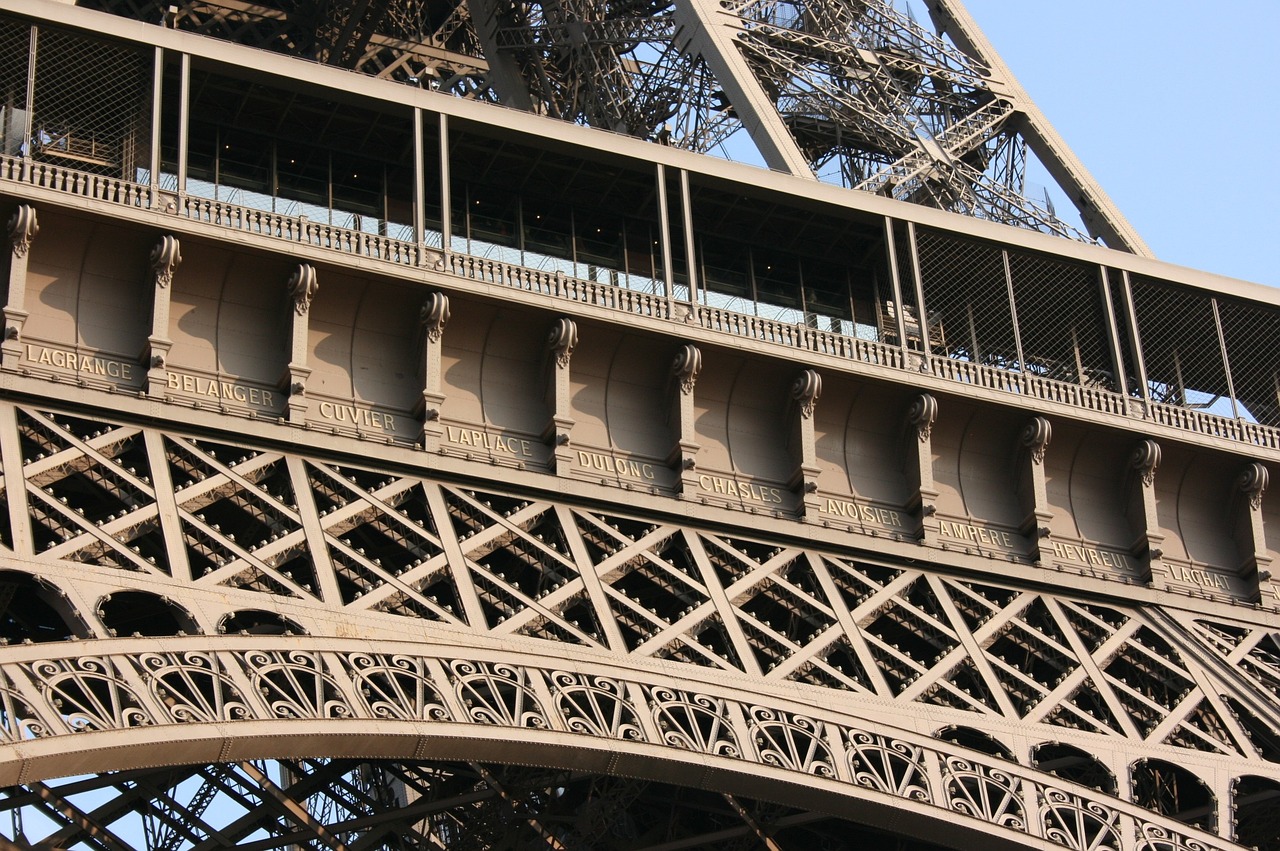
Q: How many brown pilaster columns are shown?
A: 11